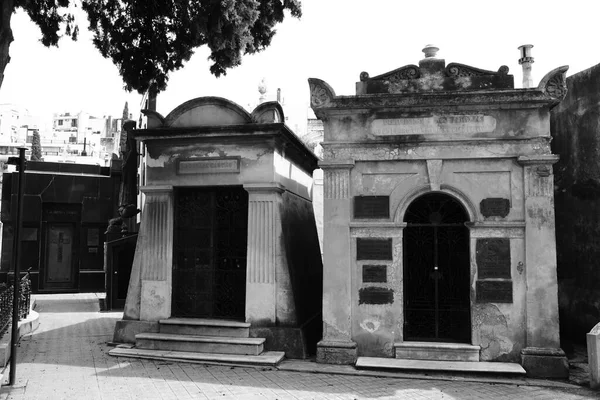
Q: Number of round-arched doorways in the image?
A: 1